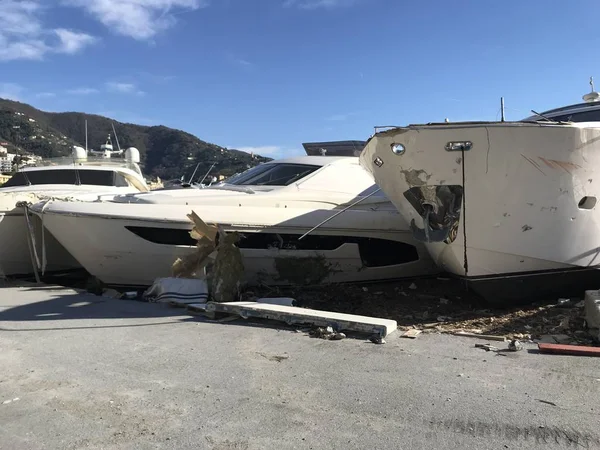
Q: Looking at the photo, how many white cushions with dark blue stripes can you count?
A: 1